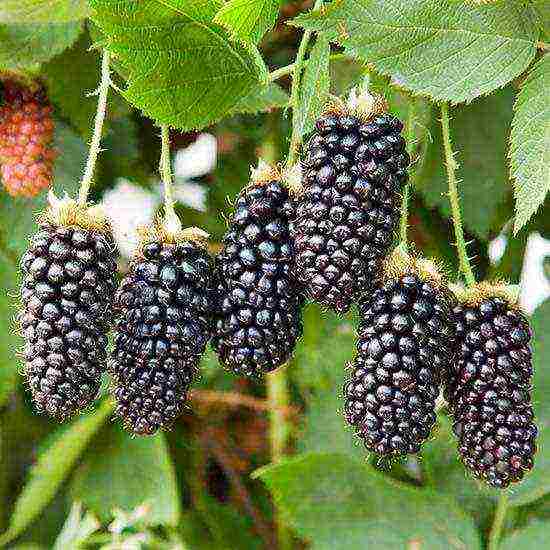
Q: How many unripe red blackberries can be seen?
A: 1